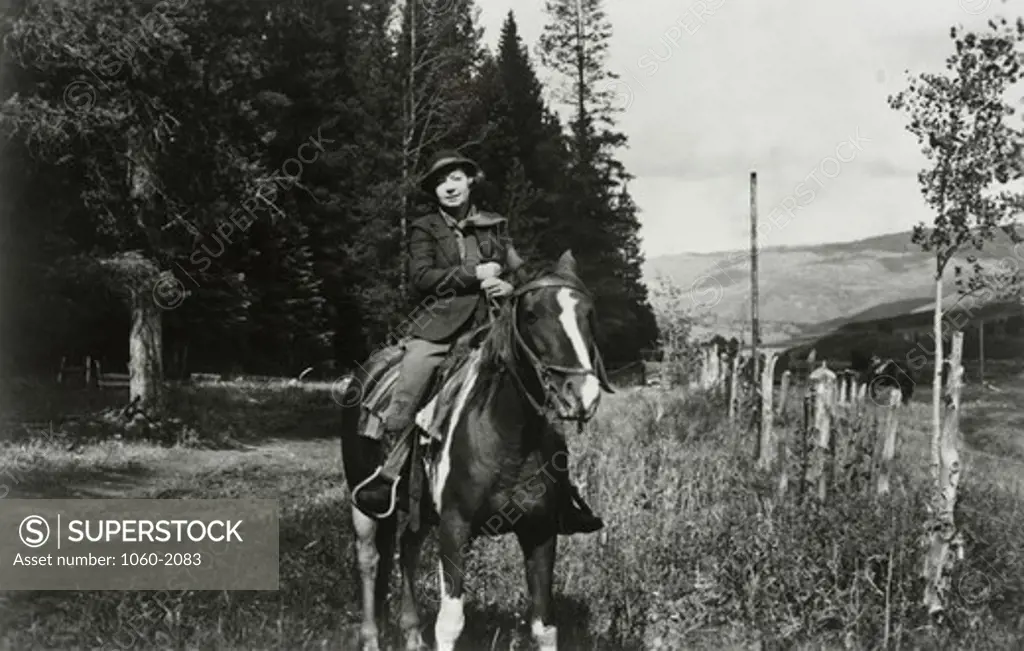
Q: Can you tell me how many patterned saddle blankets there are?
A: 1